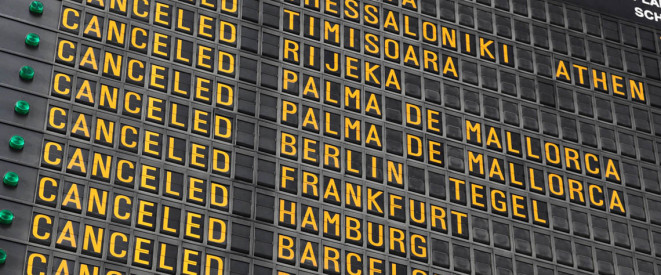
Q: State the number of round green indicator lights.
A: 8